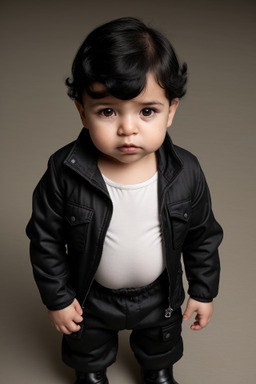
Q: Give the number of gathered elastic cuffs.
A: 2